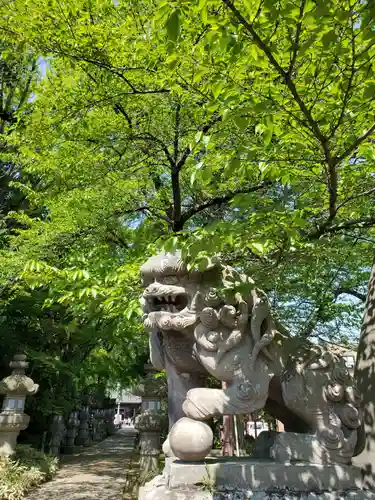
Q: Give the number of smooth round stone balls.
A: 1